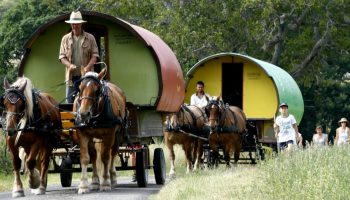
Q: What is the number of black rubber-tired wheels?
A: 3